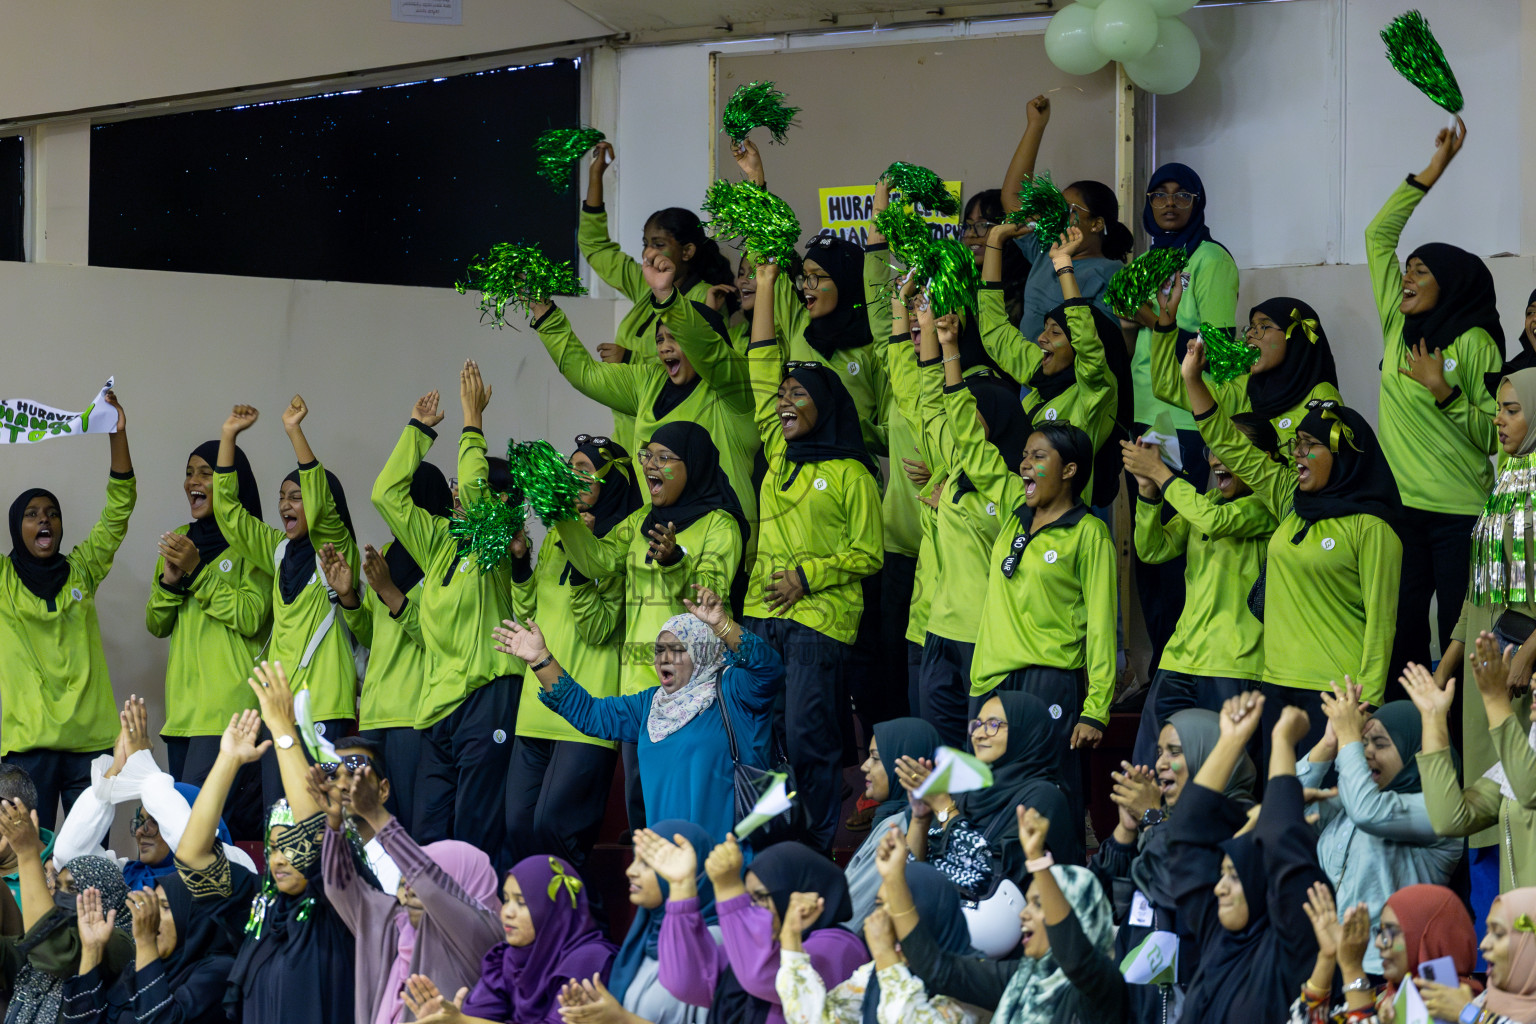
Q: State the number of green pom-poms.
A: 13